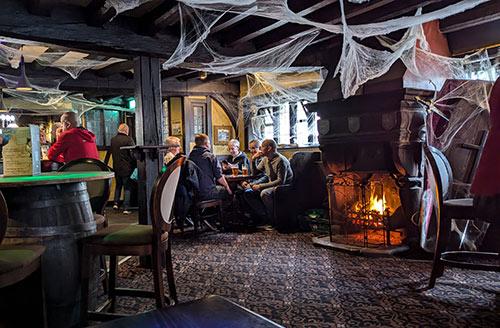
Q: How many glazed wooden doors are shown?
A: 1